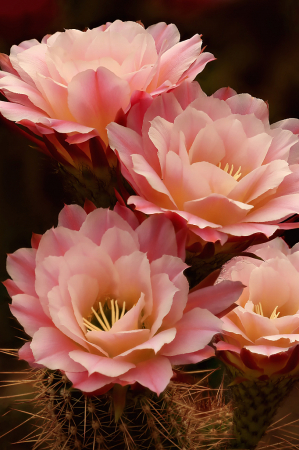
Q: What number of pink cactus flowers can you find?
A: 4